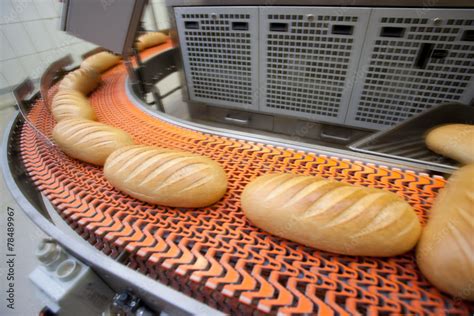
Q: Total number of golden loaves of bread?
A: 9